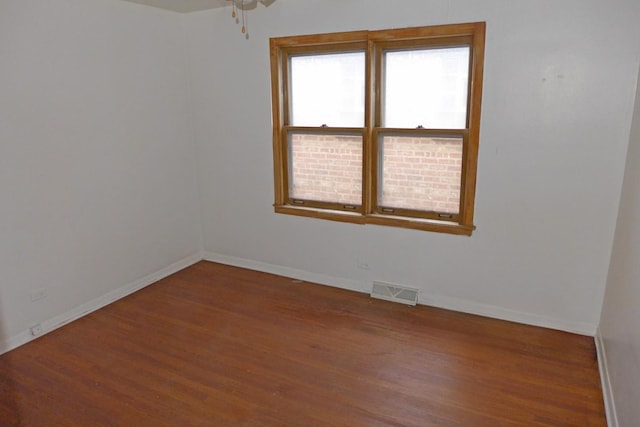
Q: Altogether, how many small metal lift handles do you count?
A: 4